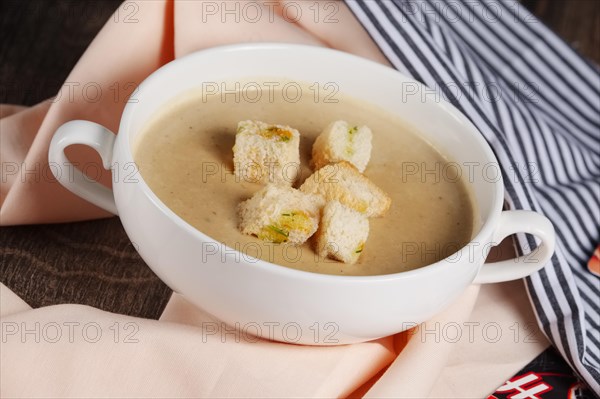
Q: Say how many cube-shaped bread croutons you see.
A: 5